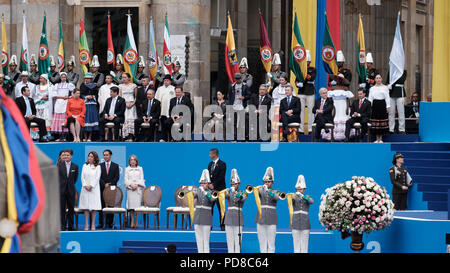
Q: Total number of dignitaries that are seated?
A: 10